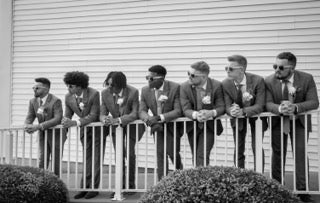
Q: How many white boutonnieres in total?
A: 7